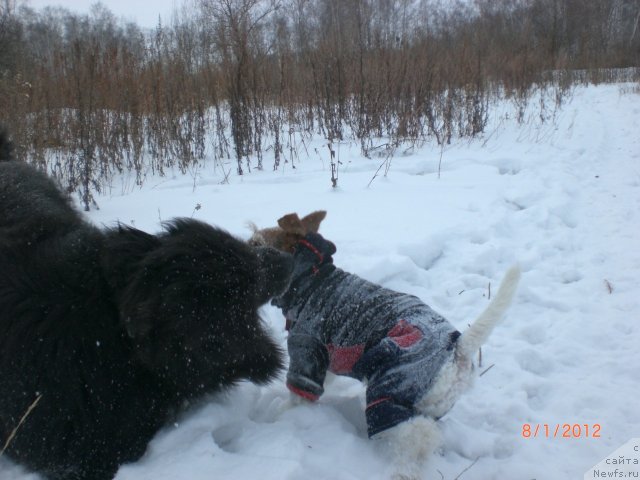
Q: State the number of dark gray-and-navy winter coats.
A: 1